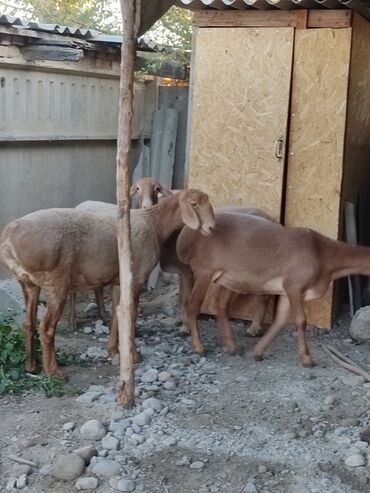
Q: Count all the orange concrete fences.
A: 0